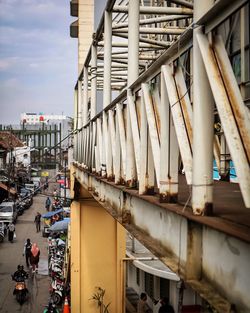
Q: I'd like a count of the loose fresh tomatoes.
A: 0